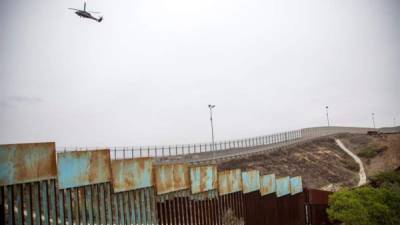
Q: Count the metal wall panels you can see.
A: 10